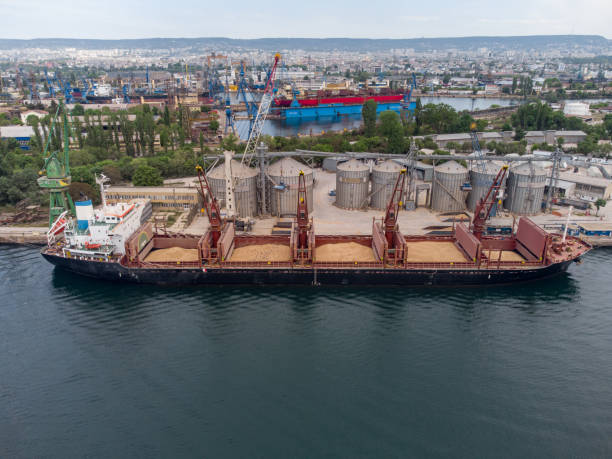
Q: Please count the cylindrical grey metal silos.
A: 7